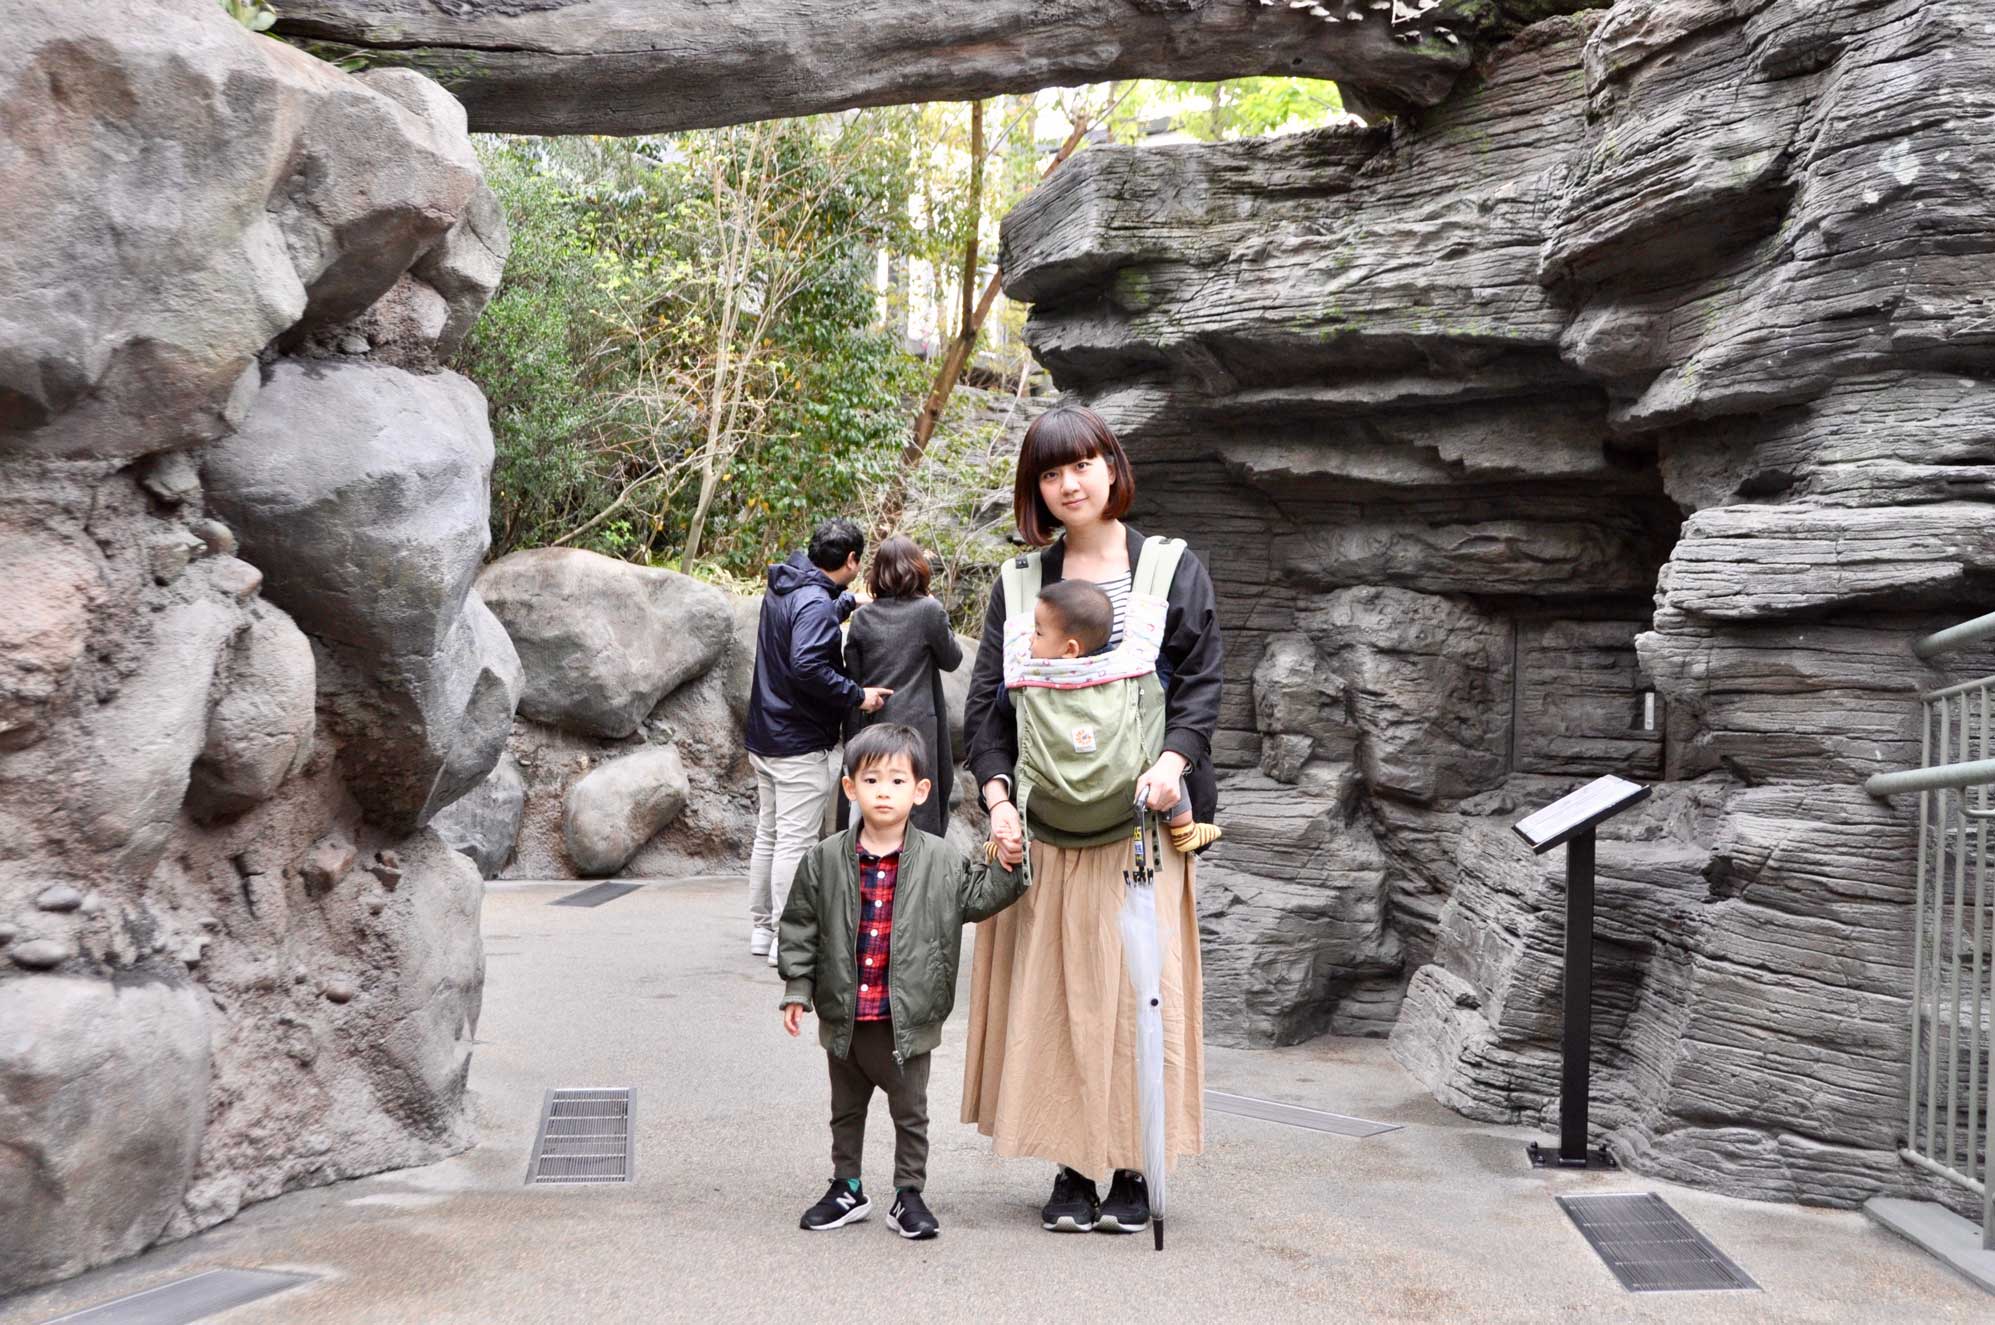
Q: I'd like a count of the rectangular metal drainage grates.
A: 5